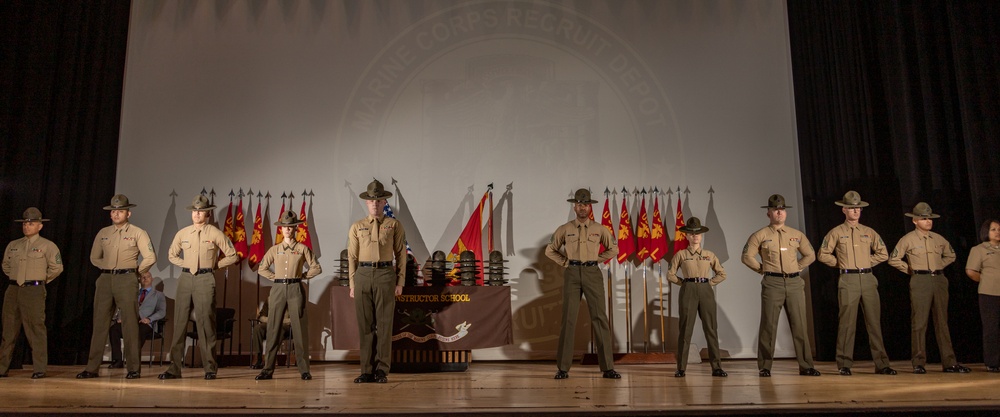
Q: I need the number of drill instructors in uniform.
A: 10